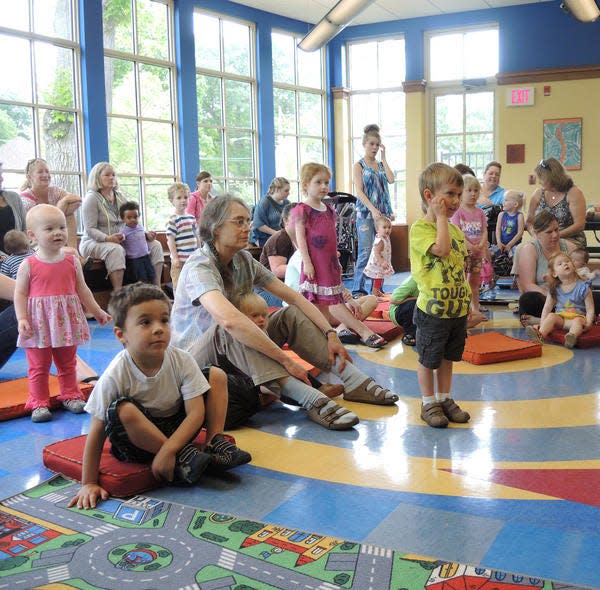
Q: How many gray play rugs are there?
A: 1